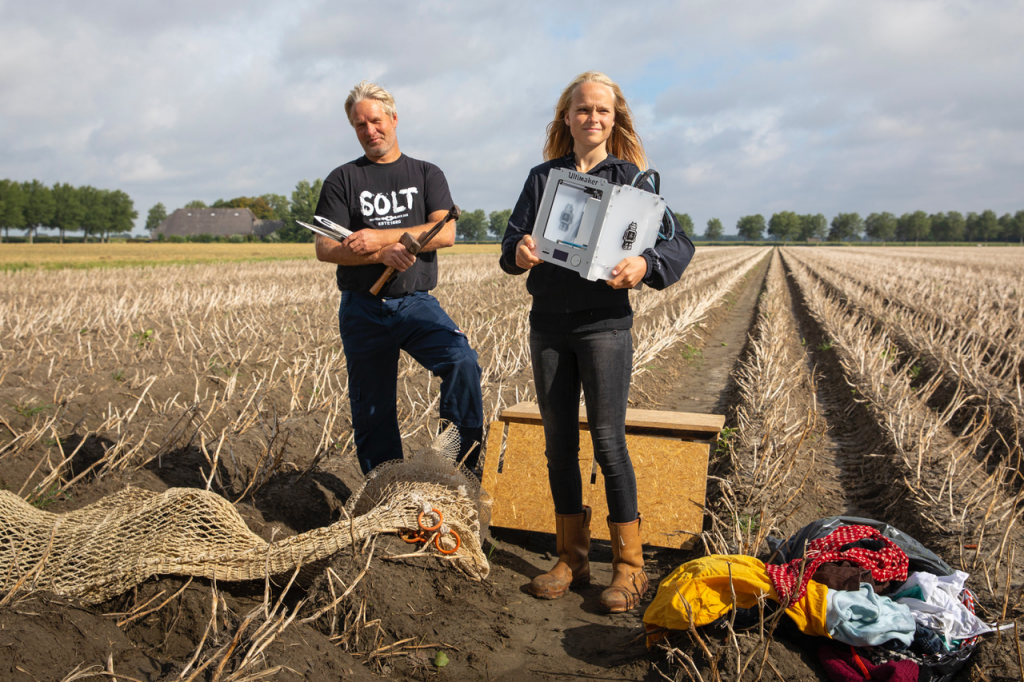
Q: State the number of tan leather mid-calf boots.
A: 2